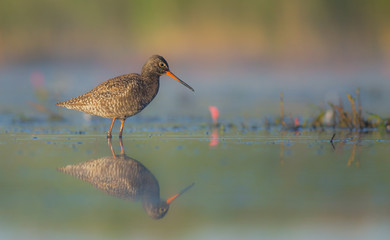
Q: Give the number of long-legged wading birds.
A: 1